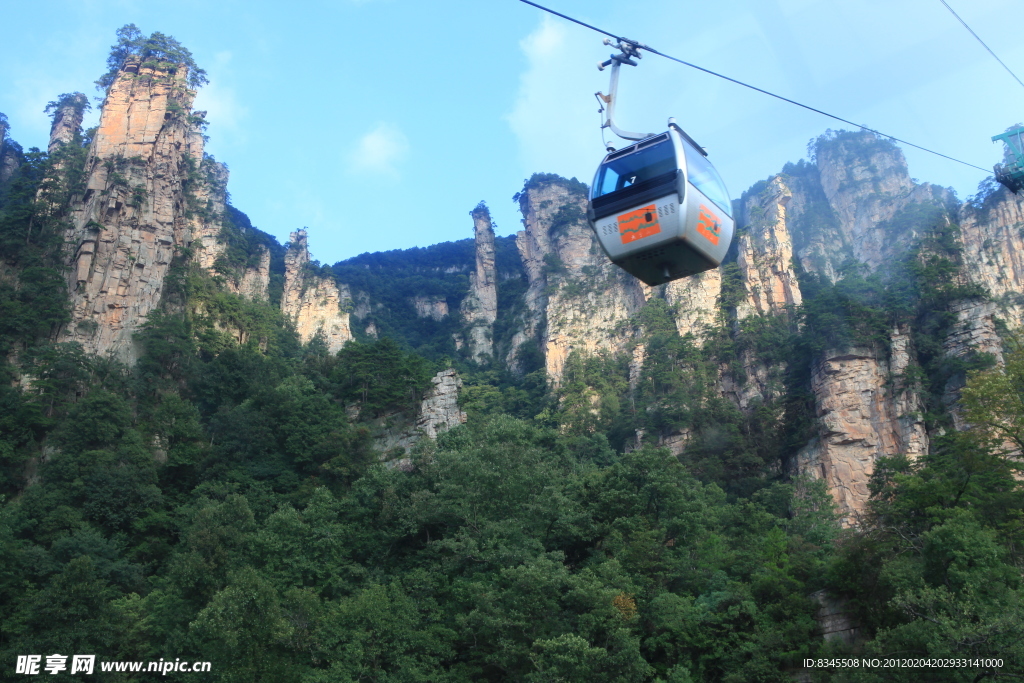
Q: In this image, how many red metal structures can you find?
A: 0